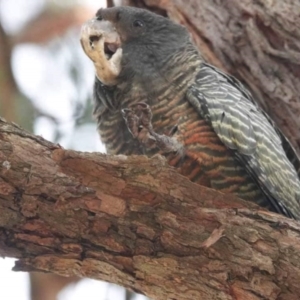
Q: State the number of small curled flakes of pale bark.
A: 1